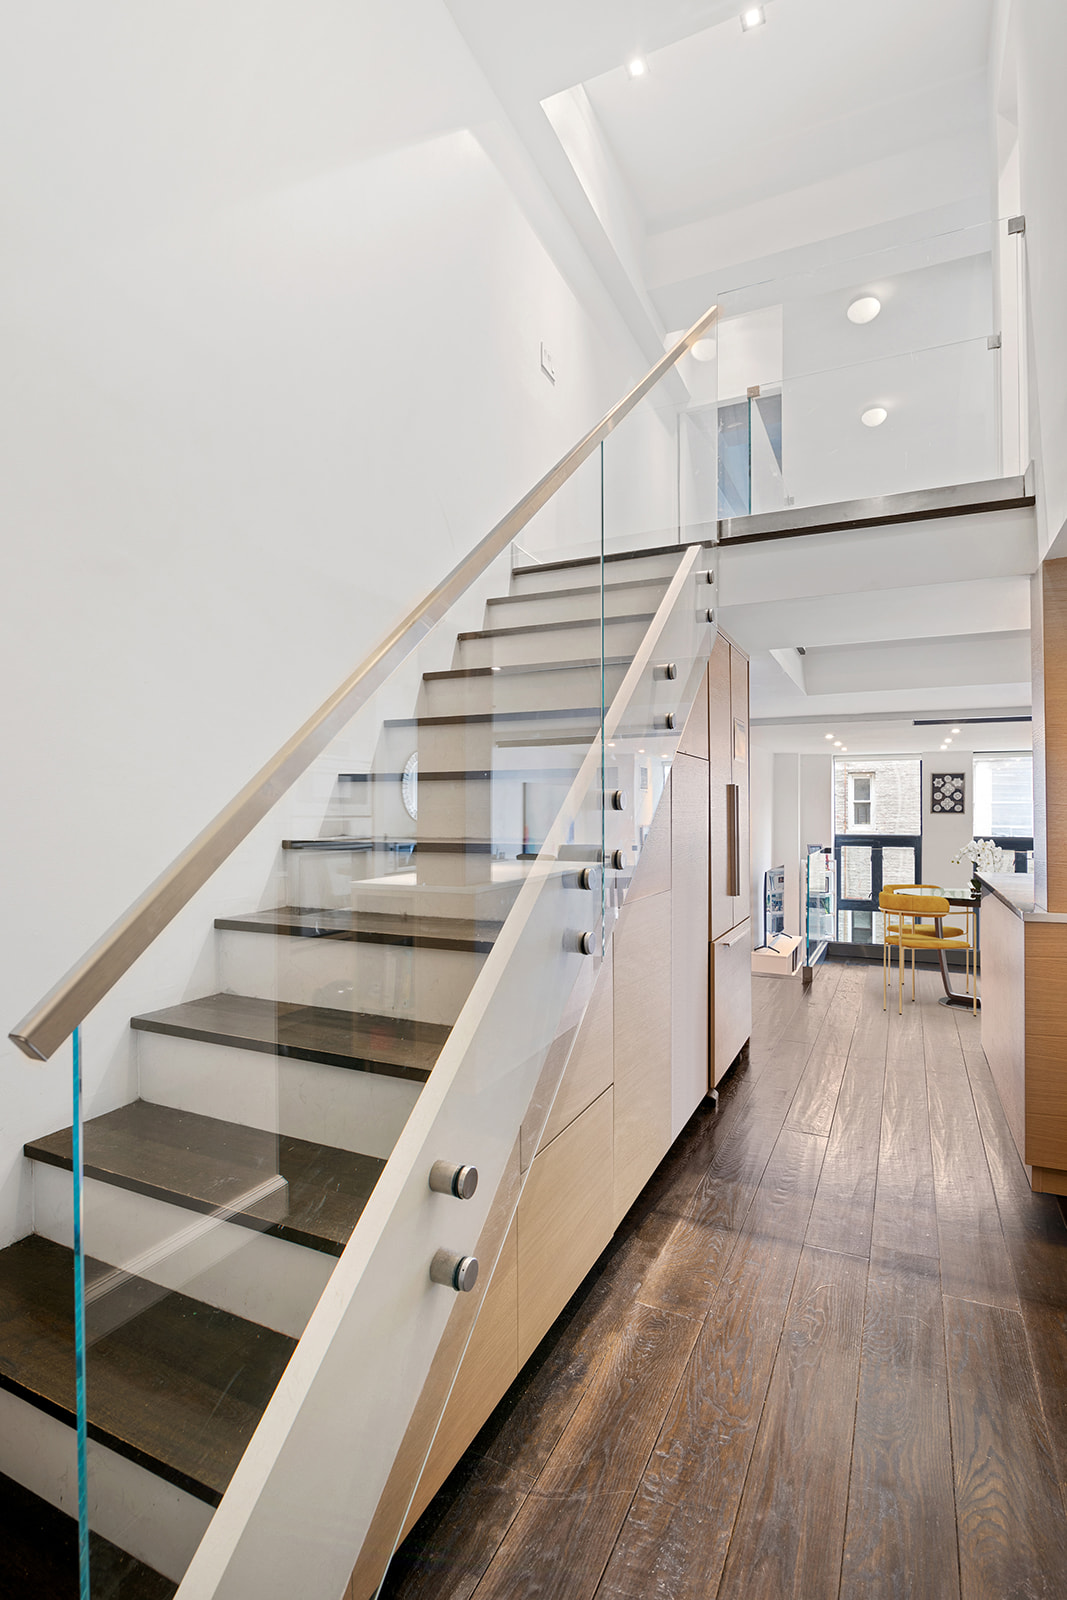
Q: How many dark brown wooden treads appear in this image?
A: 12